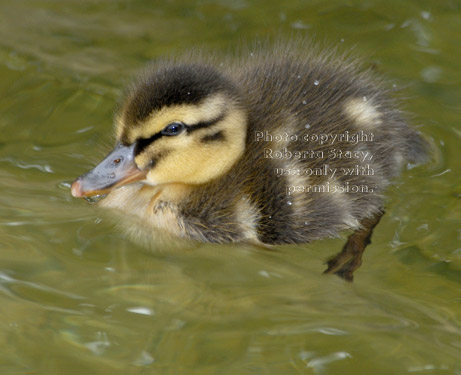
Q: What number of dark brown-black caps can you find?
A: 1